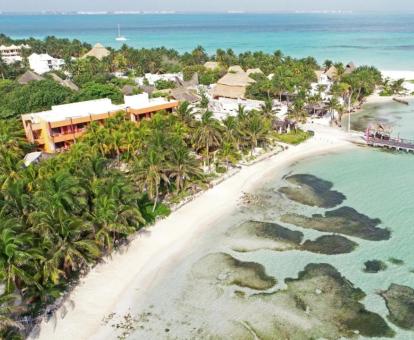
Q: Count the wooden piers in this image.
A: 1